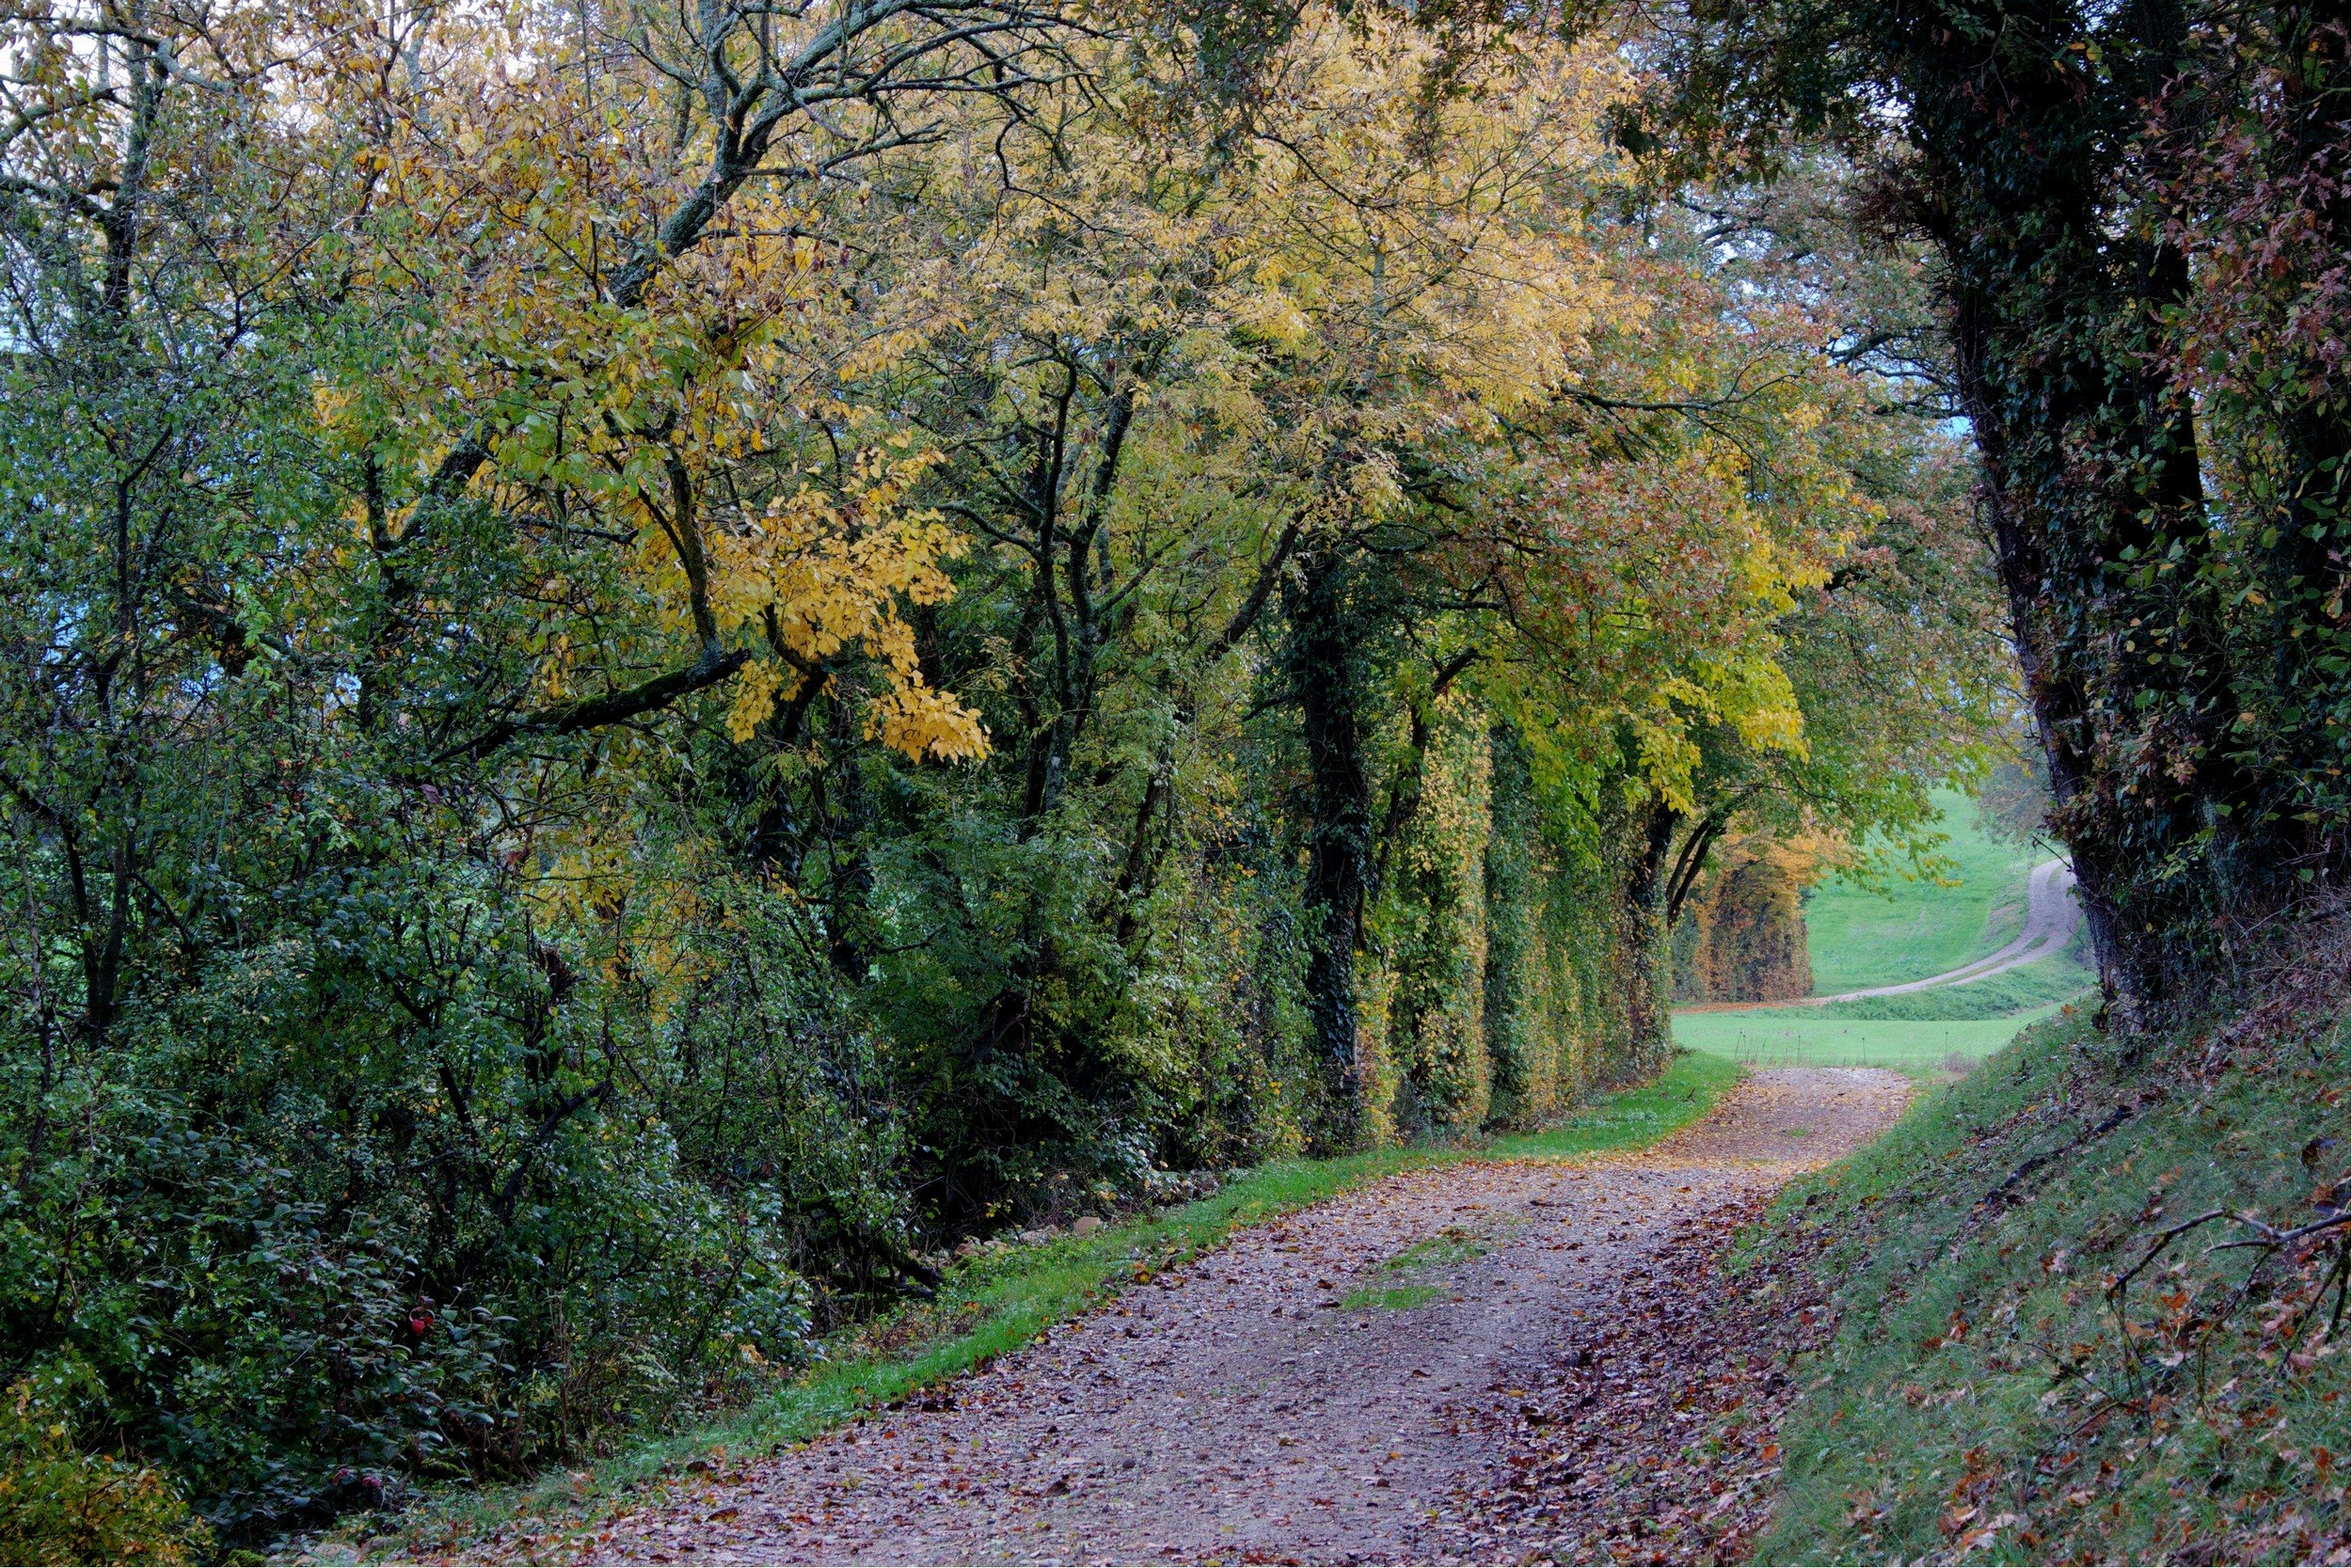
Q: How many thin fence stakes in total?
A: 5